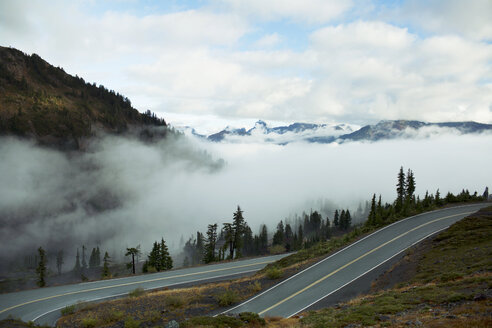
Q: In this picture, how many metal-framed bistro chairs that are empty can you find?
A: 0